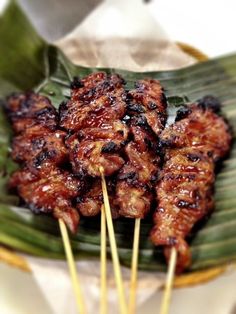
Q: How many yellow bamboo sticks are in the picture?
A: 5